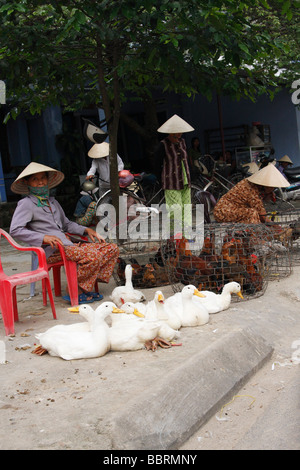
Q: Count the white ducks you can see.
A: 7